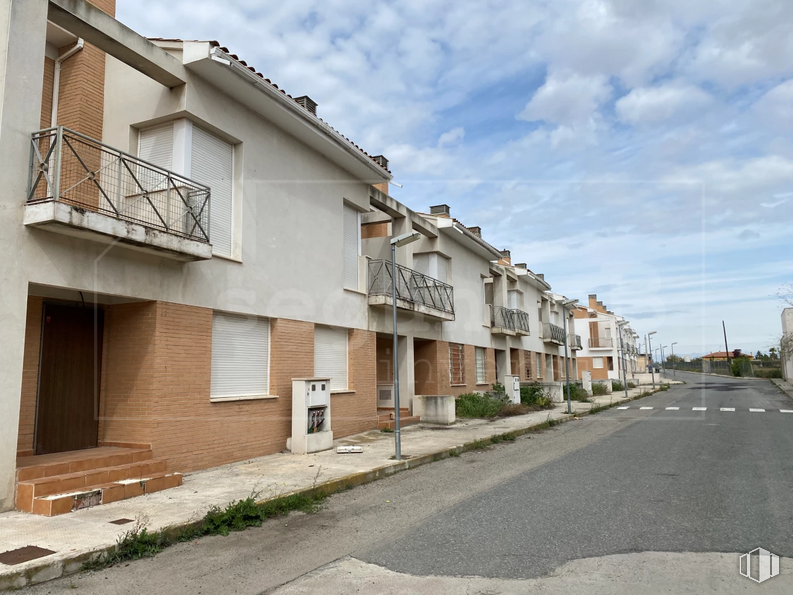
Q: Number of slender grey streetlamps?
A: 7